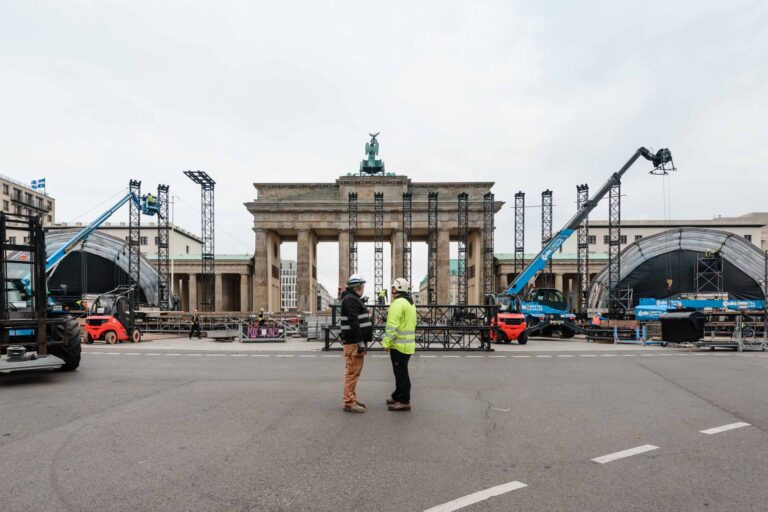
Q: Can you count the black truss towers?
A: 13